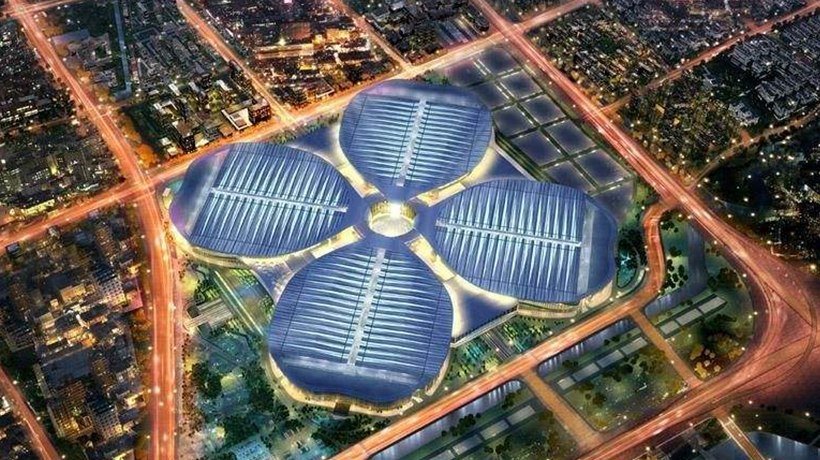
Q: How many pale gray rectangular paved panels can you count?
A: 11